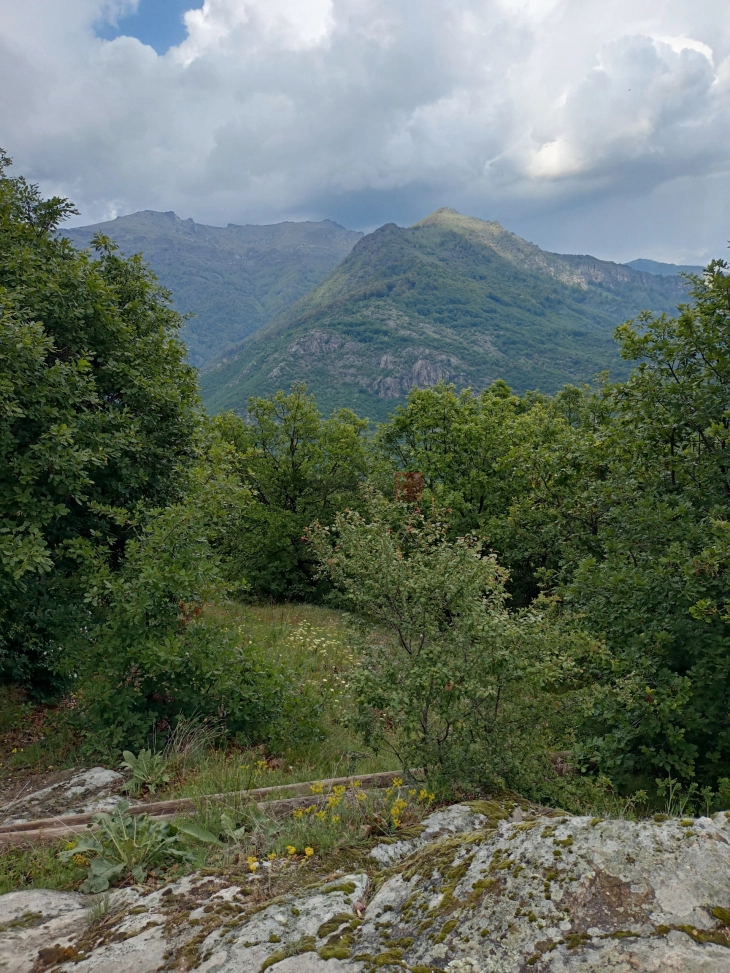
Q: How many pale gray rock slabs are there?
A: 2